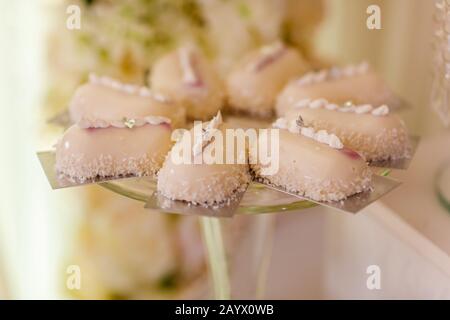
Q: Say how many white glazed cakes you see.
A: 8